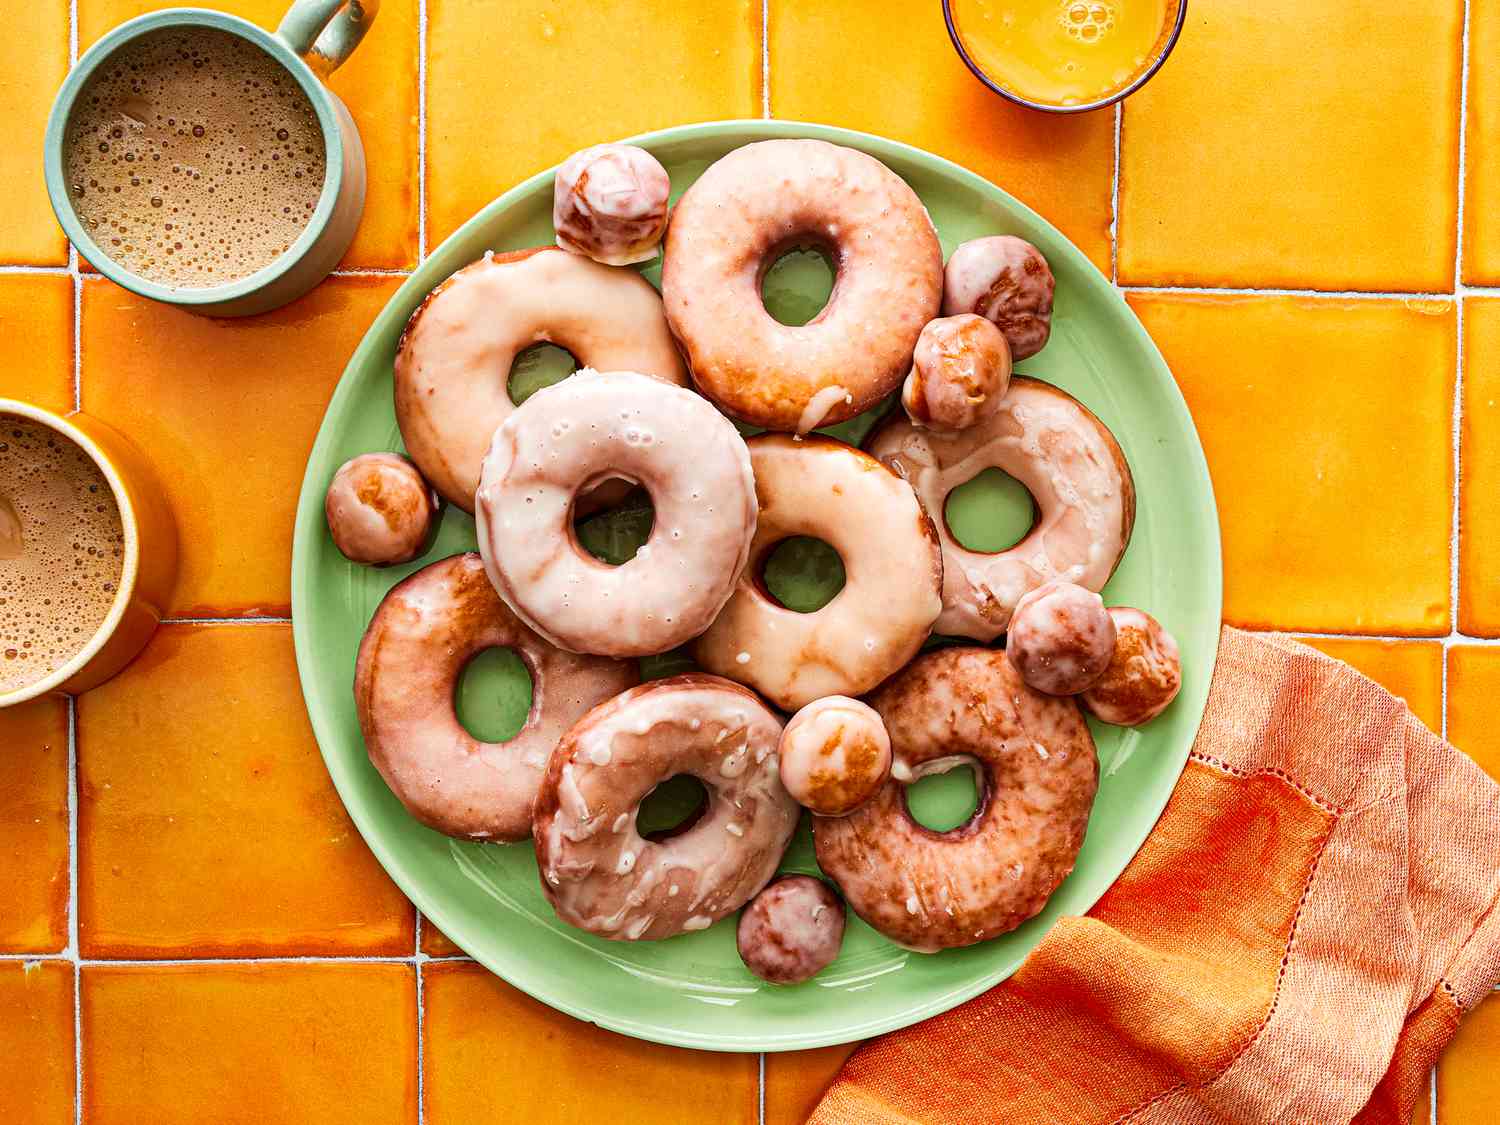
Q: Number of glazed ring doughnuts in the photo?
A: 8